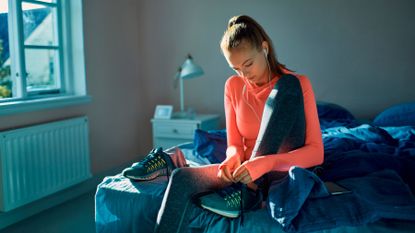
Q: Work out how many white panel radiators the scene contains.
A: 1